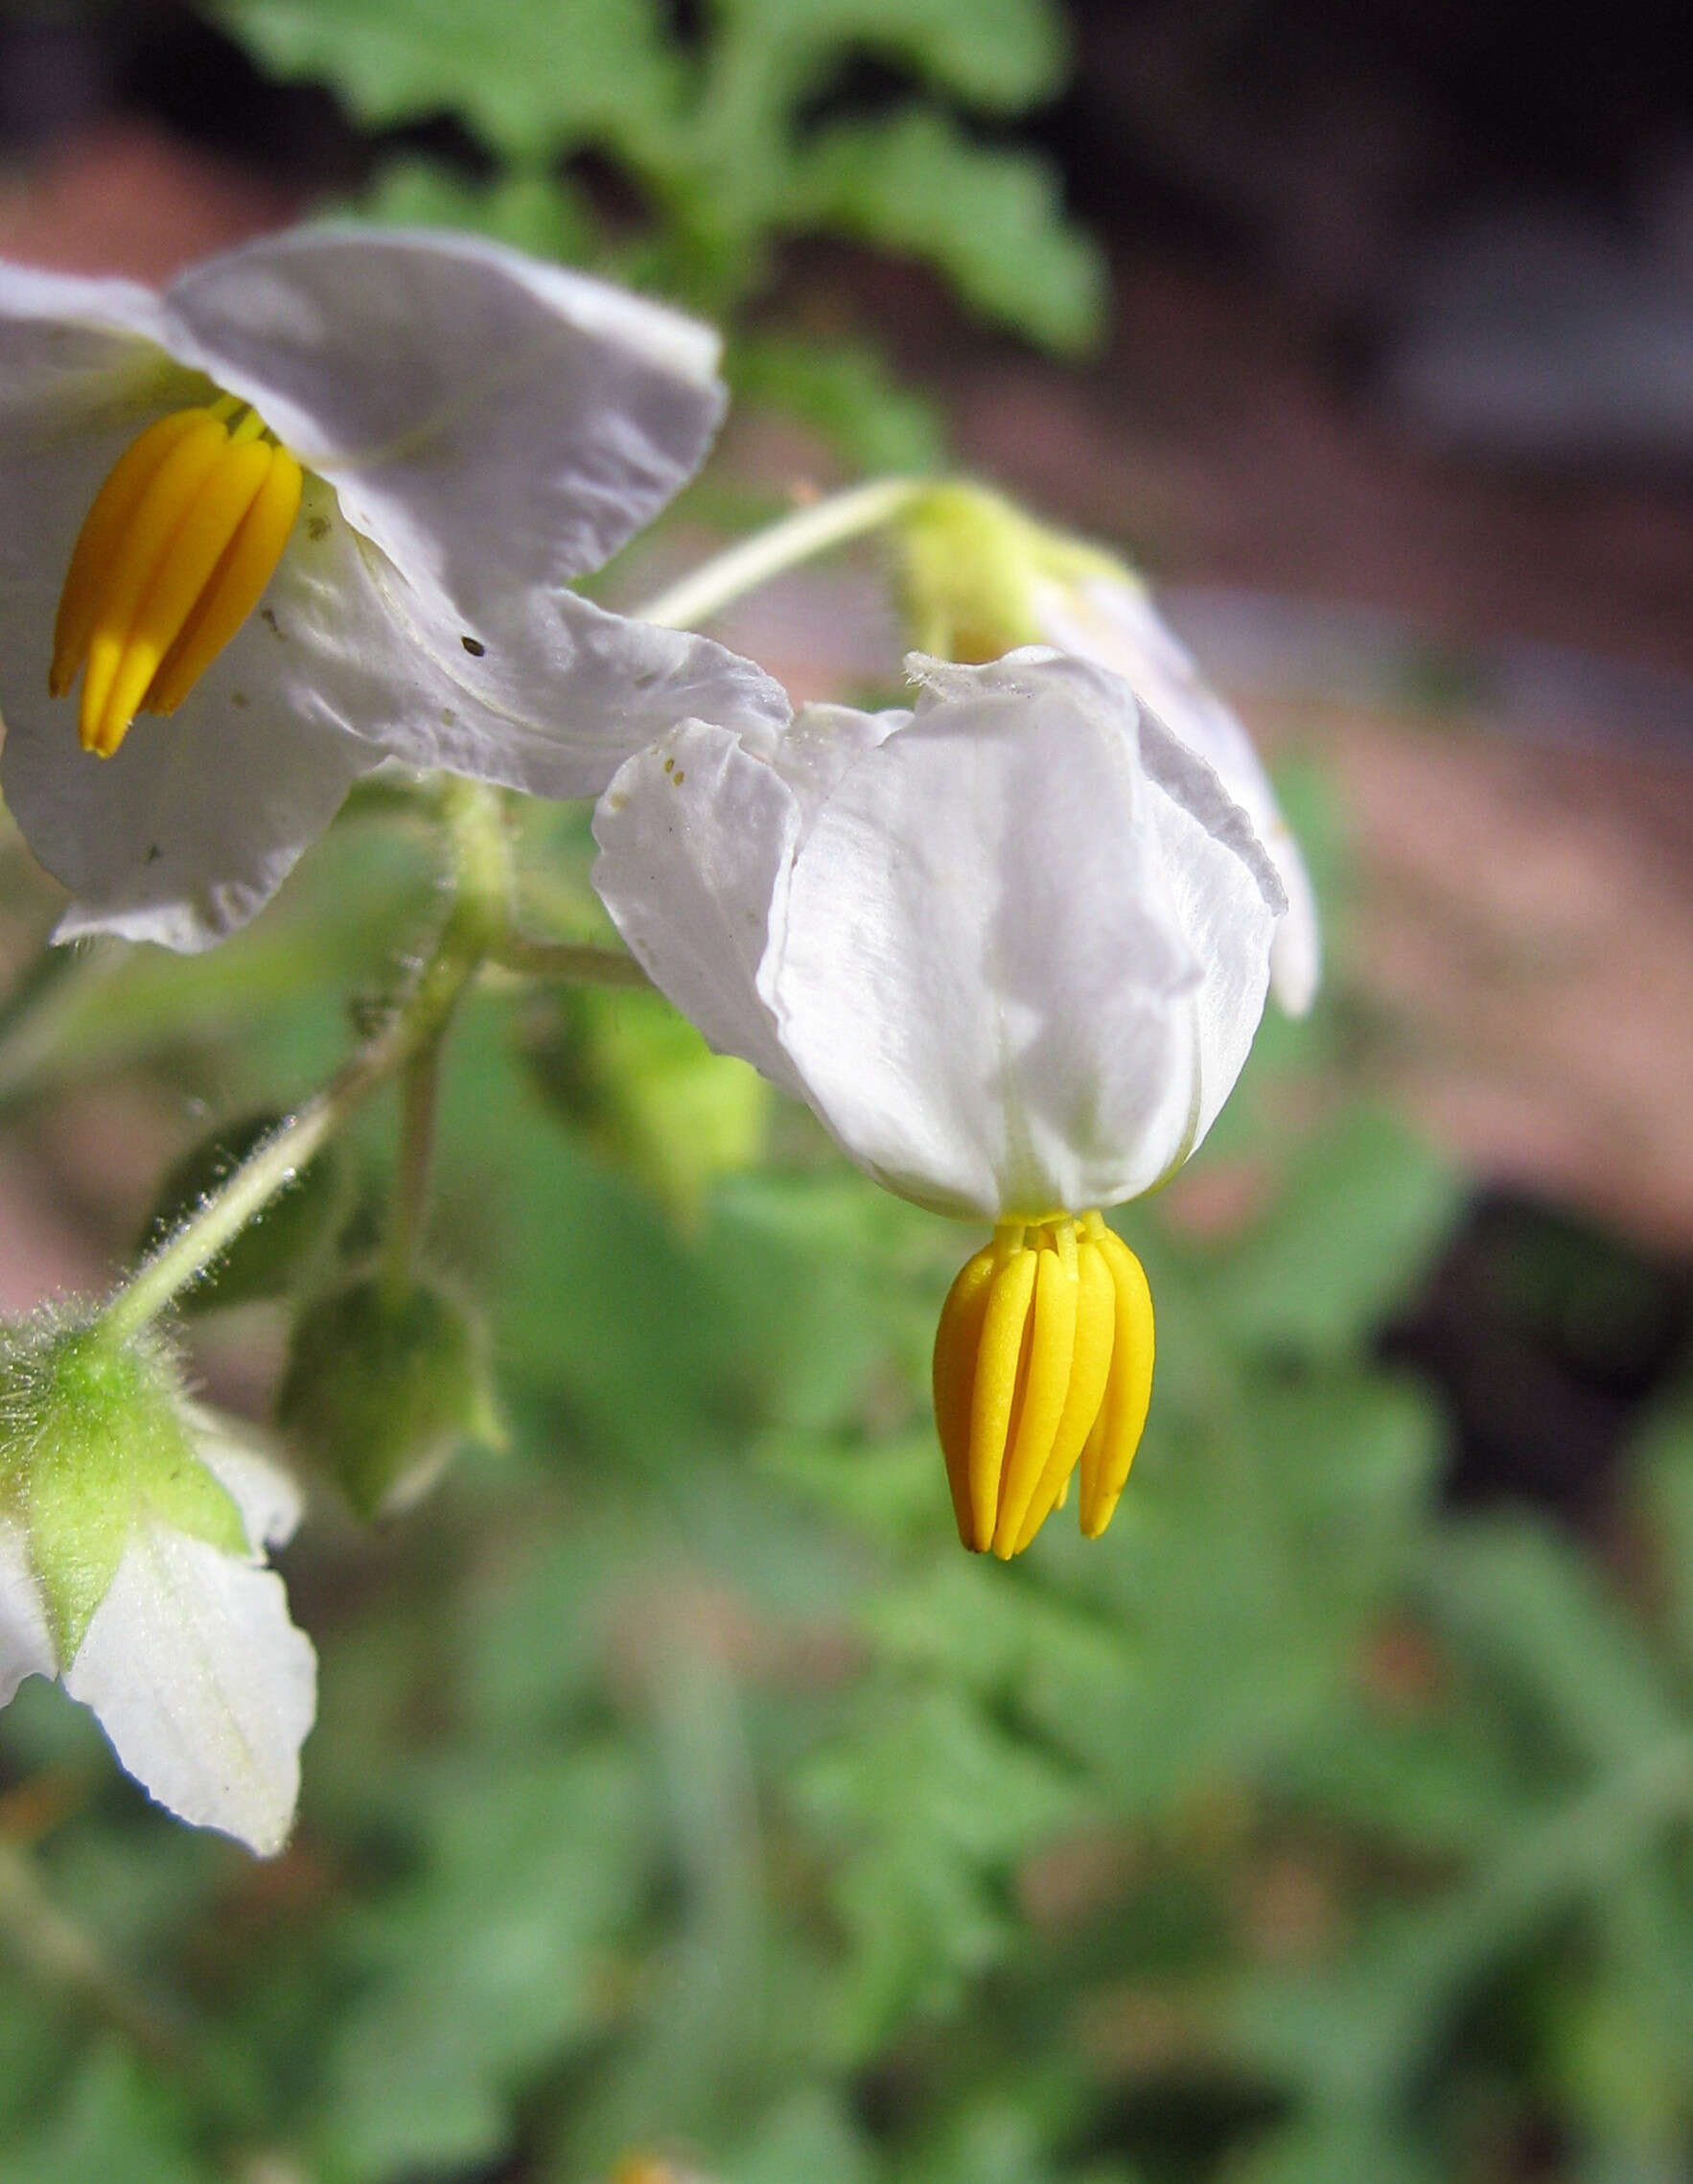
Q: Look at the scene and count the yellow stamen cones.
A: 2